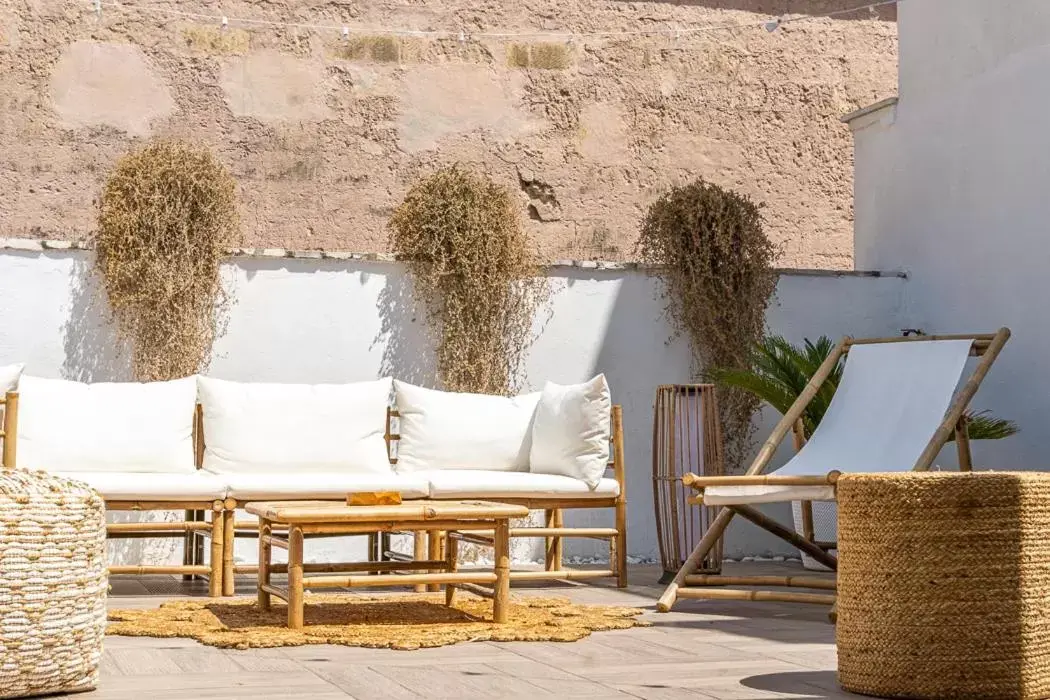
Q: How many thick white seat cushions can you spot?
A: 3